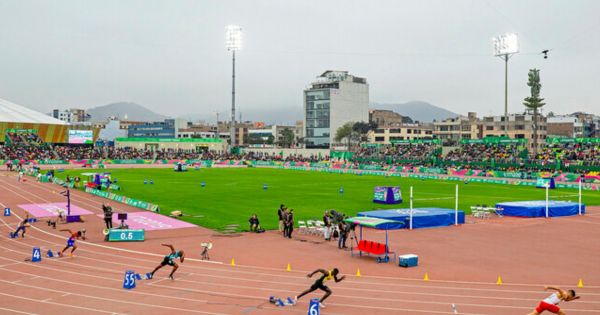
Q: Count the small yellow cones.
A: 6